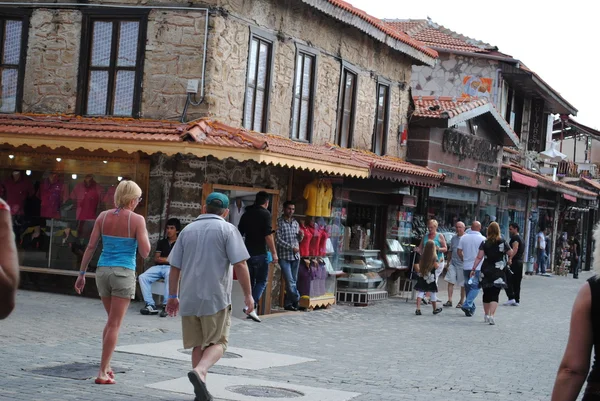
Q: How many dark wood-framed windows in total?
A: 6